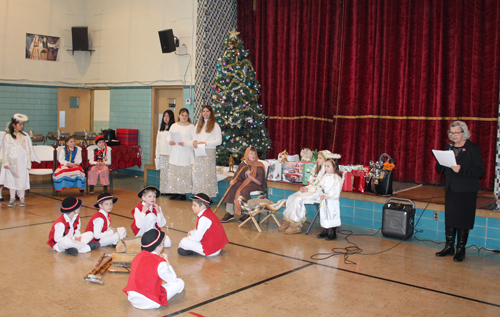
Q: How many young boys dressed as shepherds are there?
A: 5